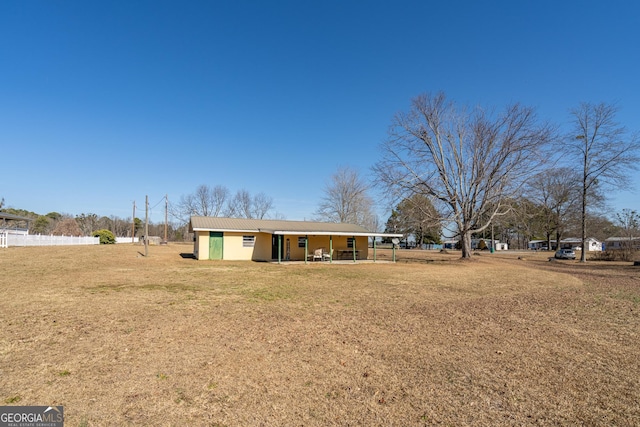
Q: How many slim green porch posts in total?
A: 6